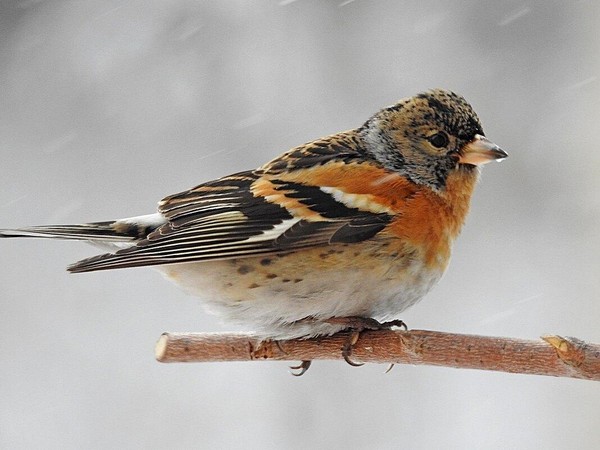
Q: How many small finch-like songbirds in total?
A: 1